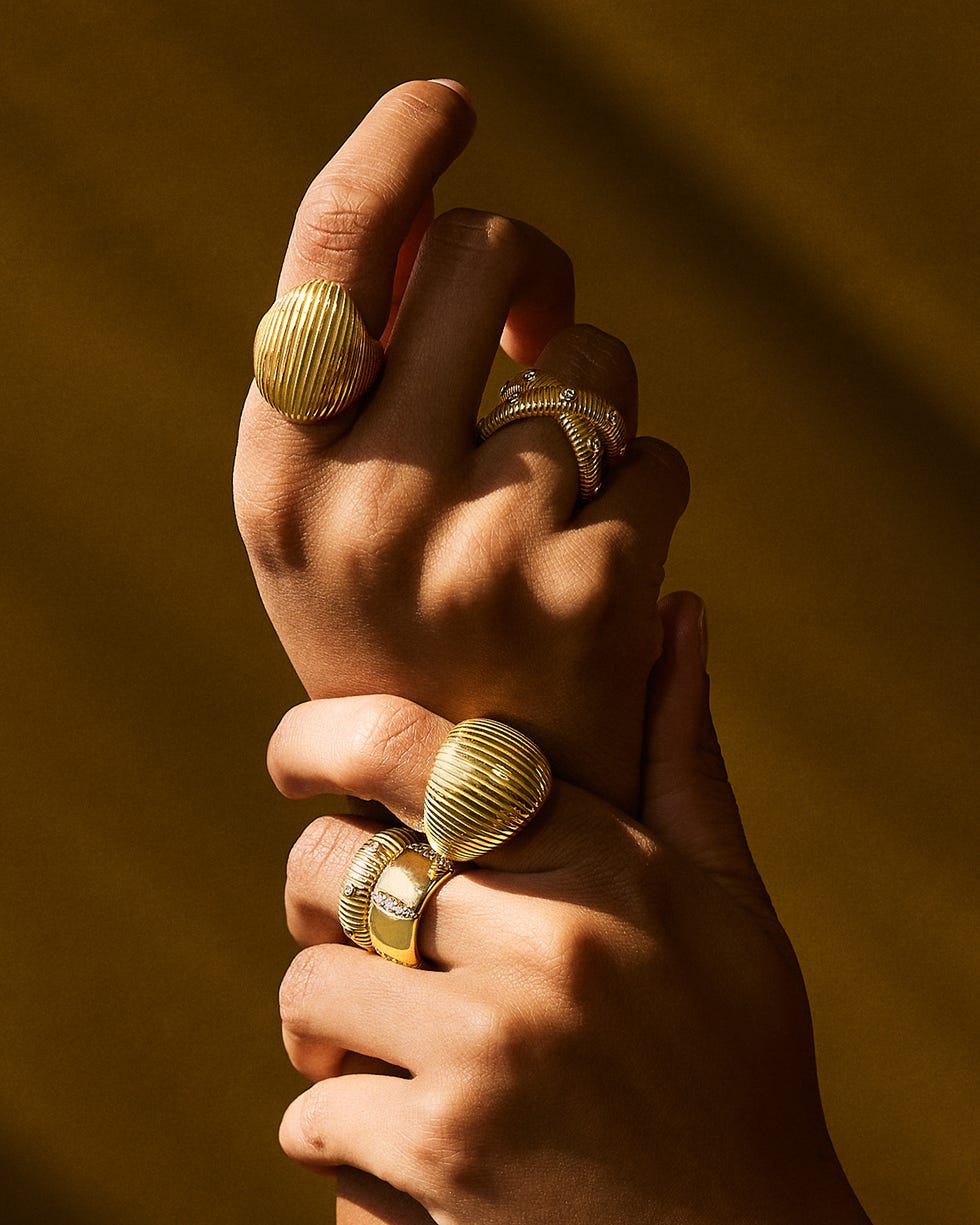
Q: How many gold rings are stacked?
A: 2